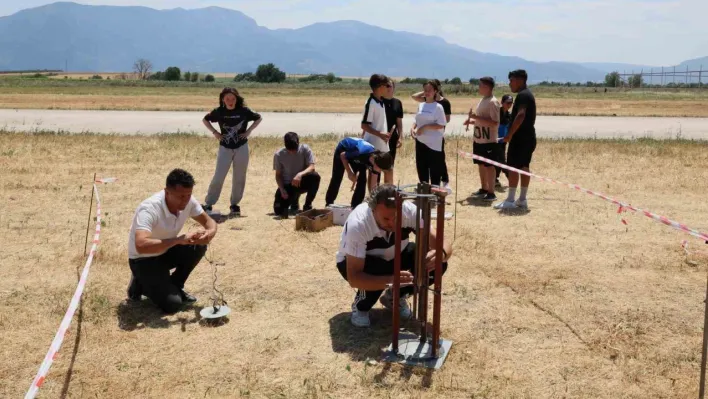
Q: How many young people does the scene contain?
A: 10